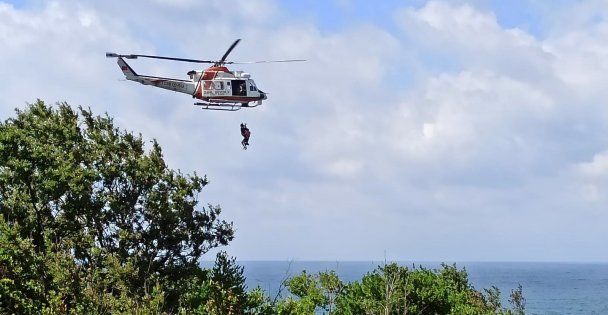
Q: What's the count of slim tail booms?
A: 1